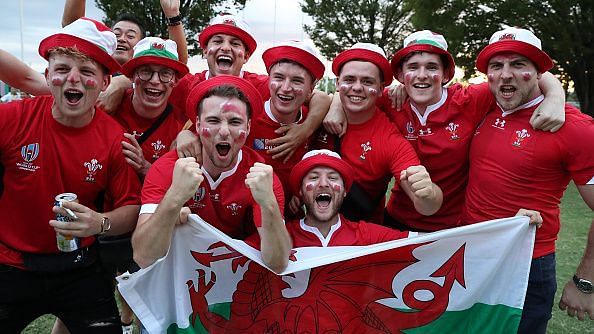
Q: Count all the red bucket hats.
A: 9